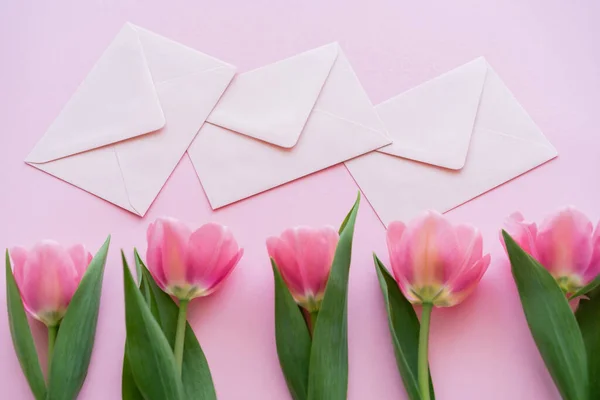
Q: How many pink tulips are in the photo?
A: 5